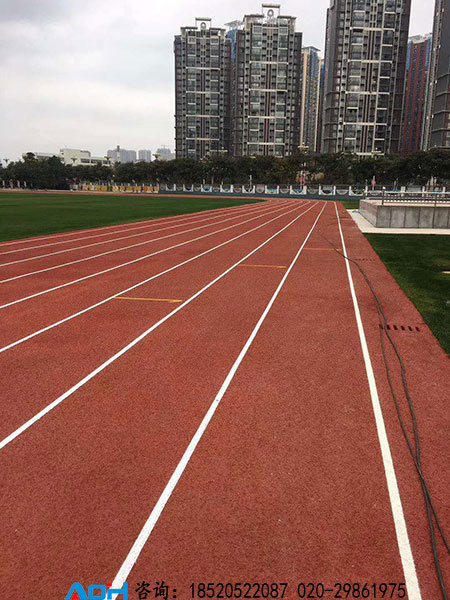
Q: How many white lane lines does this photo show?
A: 9